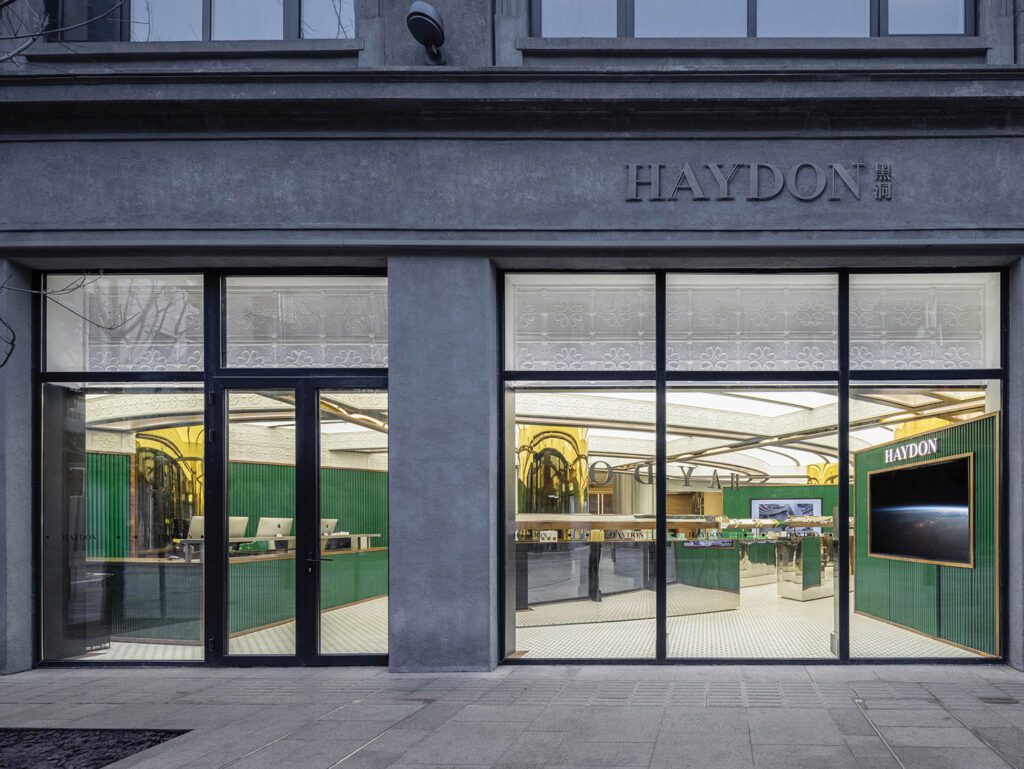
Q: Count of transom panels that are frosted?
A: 5